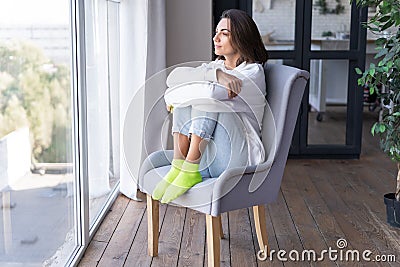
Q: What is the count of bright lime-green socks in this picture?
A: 2